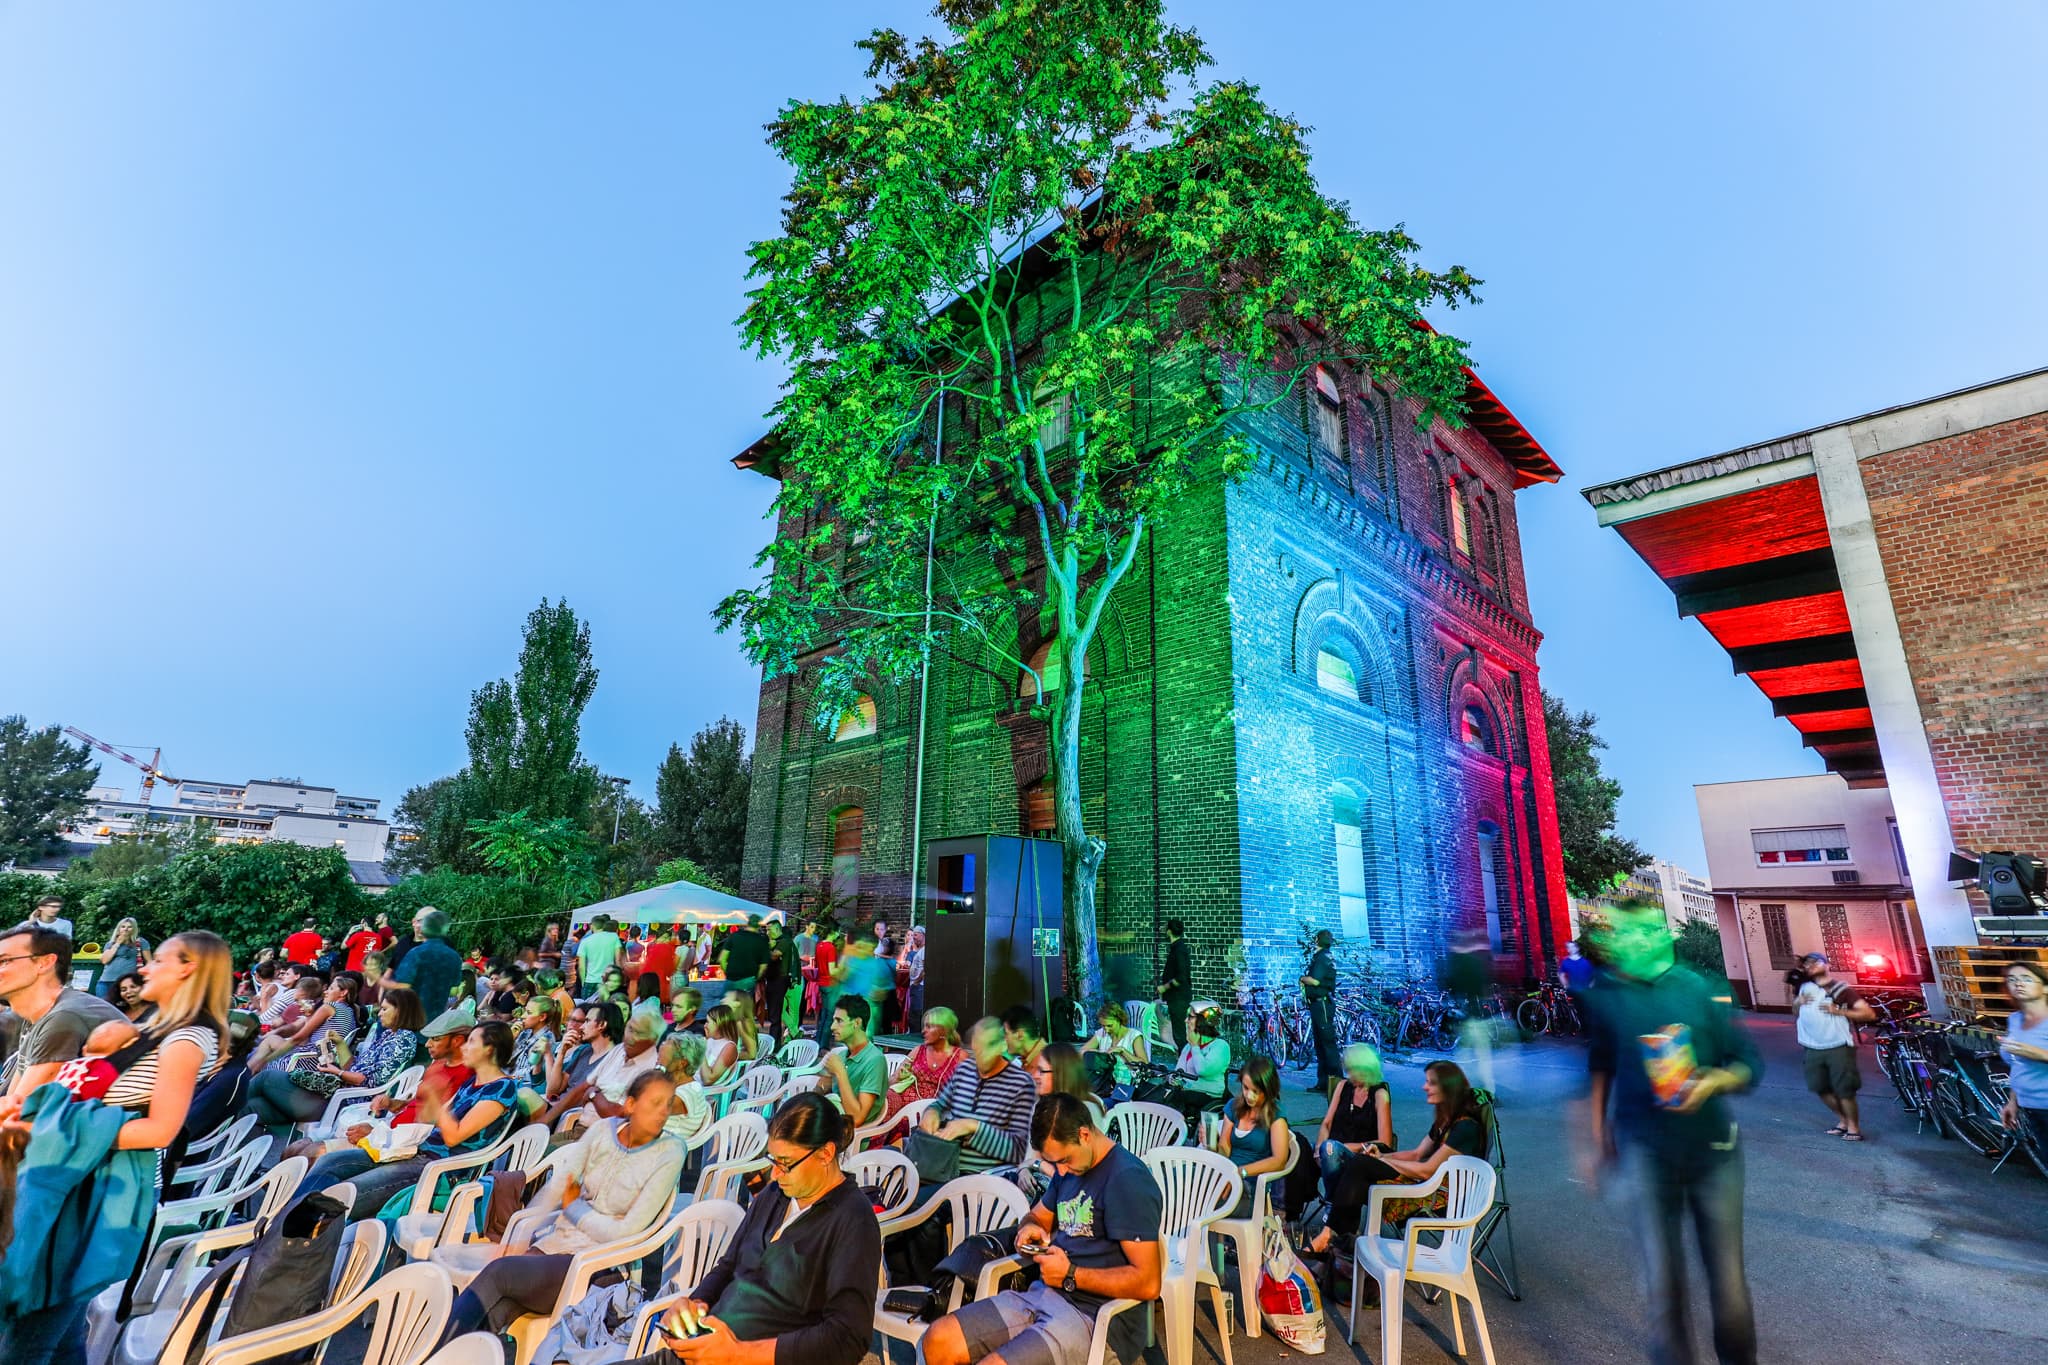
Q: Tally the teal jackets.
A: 1